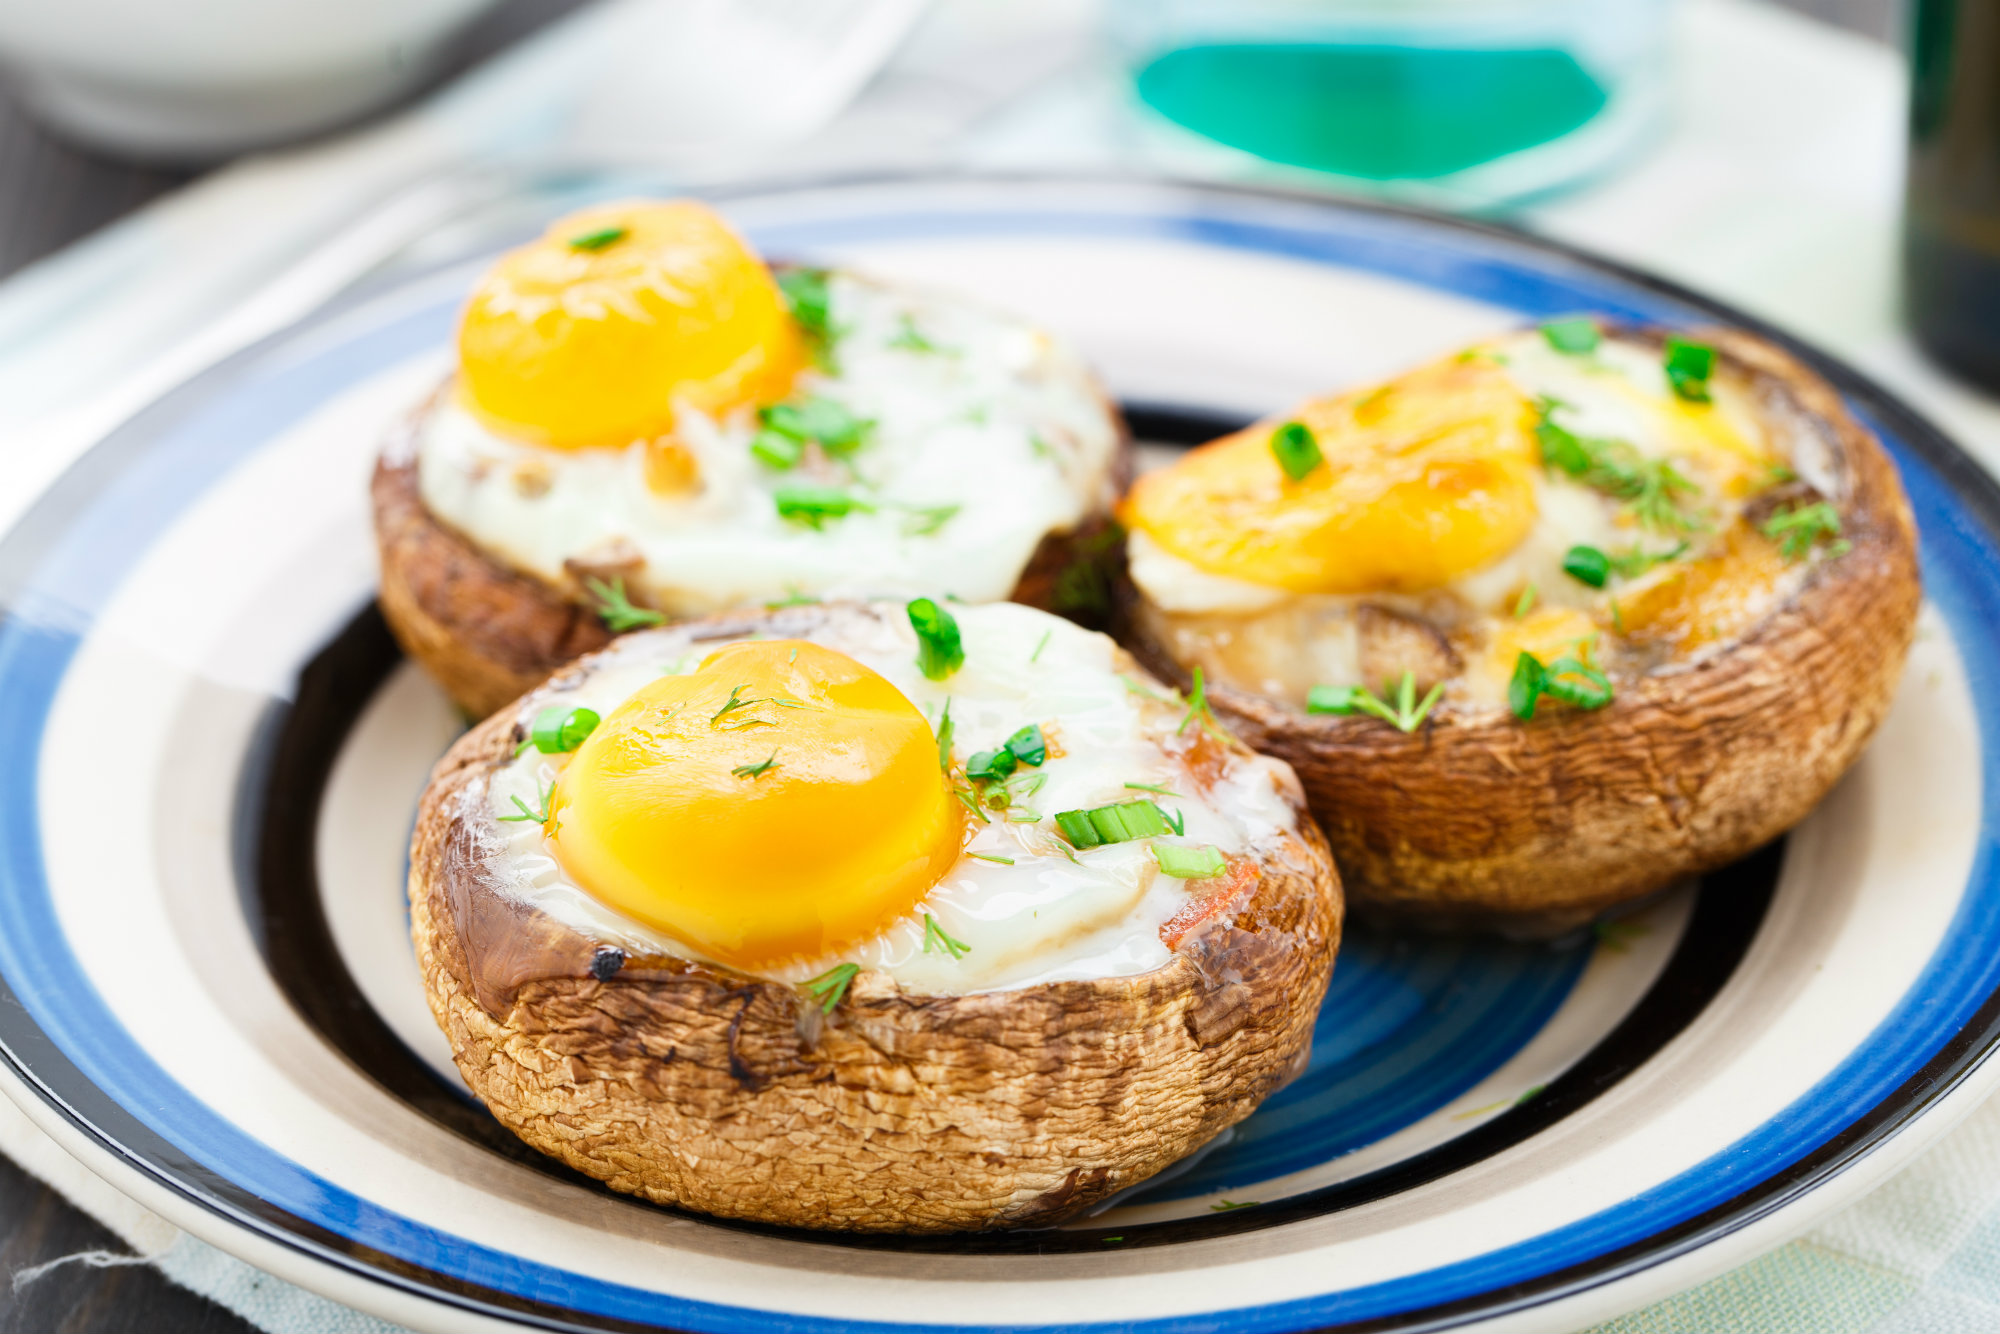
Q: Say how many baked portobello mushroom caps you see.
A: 3